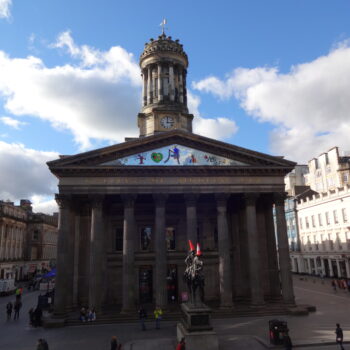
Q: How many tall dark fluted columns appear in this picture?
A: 8